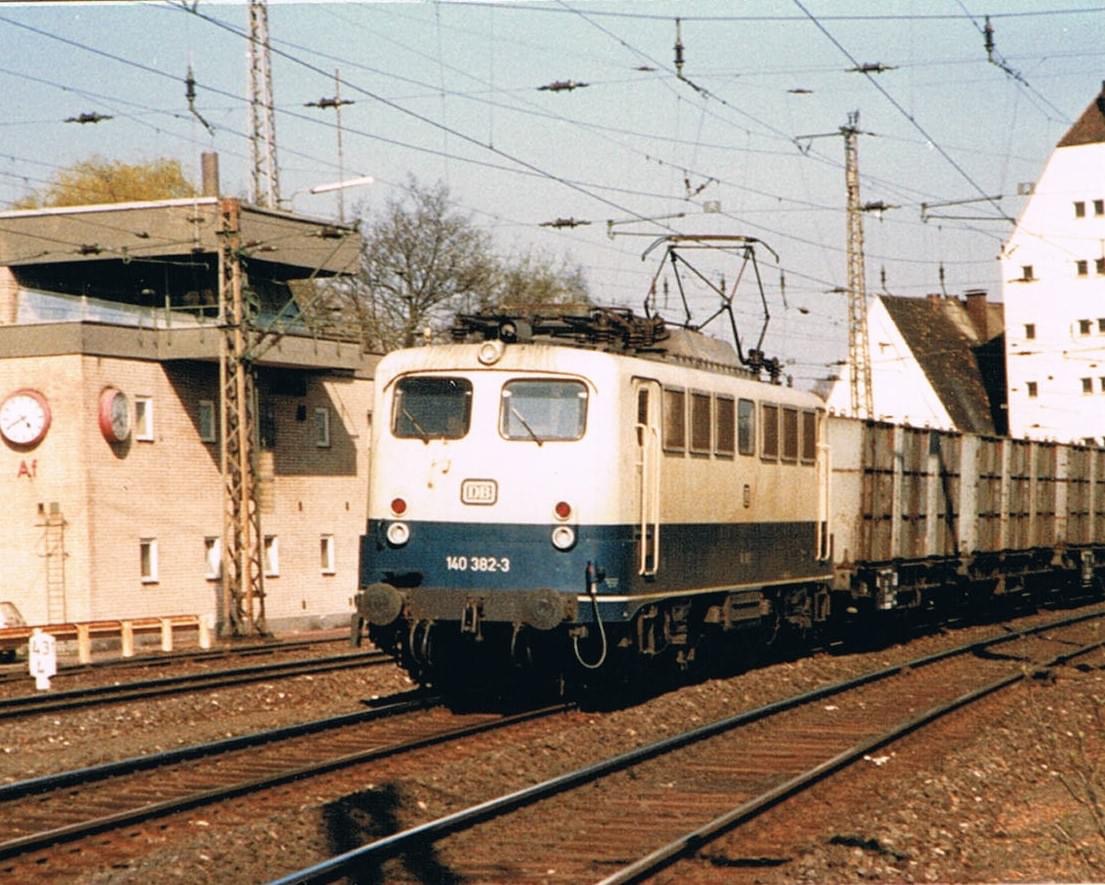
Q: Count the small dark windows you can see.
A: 11